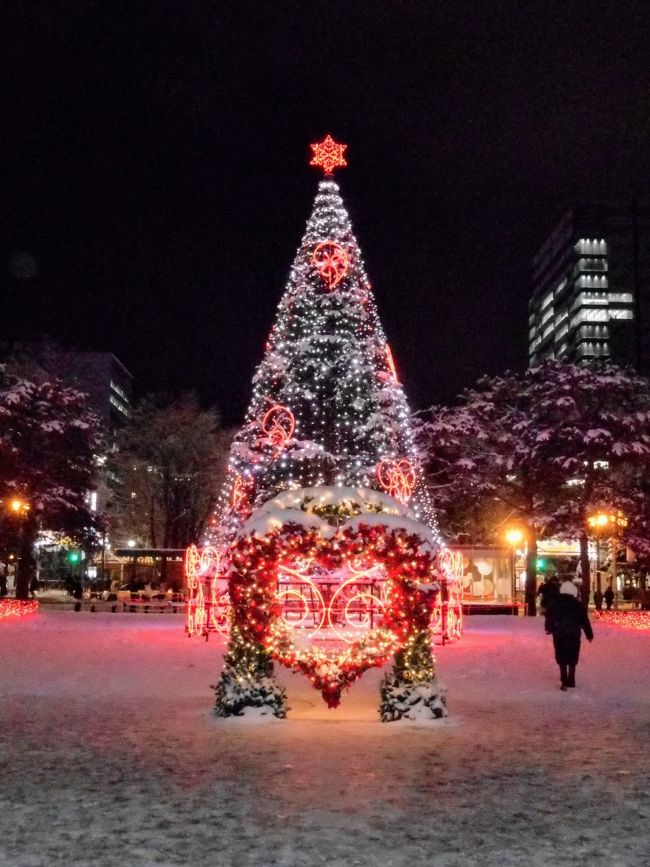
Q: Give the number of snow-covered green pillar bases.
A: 2